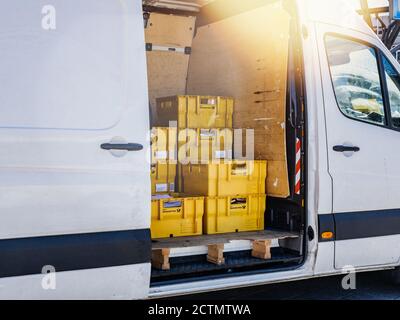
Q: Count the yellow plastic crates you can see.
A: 7